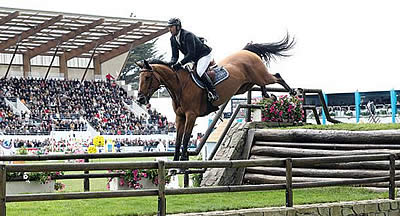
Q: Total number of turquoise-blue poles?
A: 3